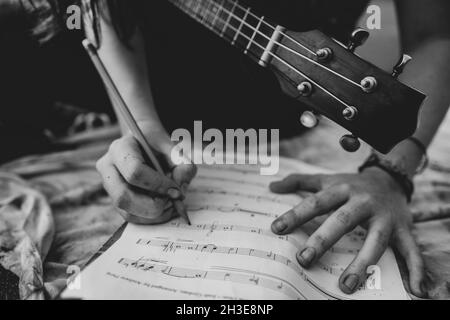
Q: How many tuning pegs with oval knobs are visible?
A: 4